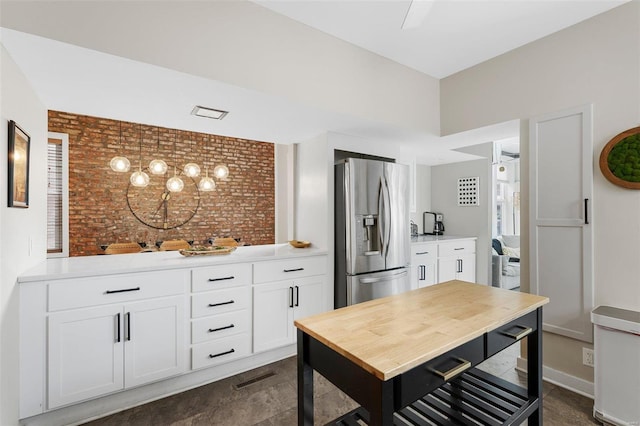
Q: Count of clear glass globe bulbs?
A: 7